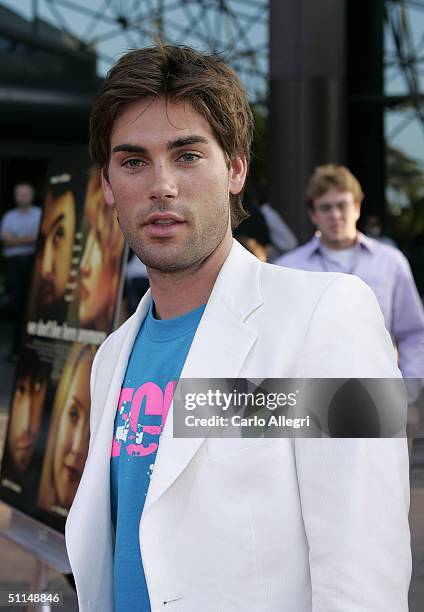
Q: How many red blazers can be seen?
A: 0